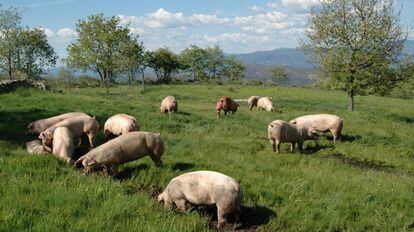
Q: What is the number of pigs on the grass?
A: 13